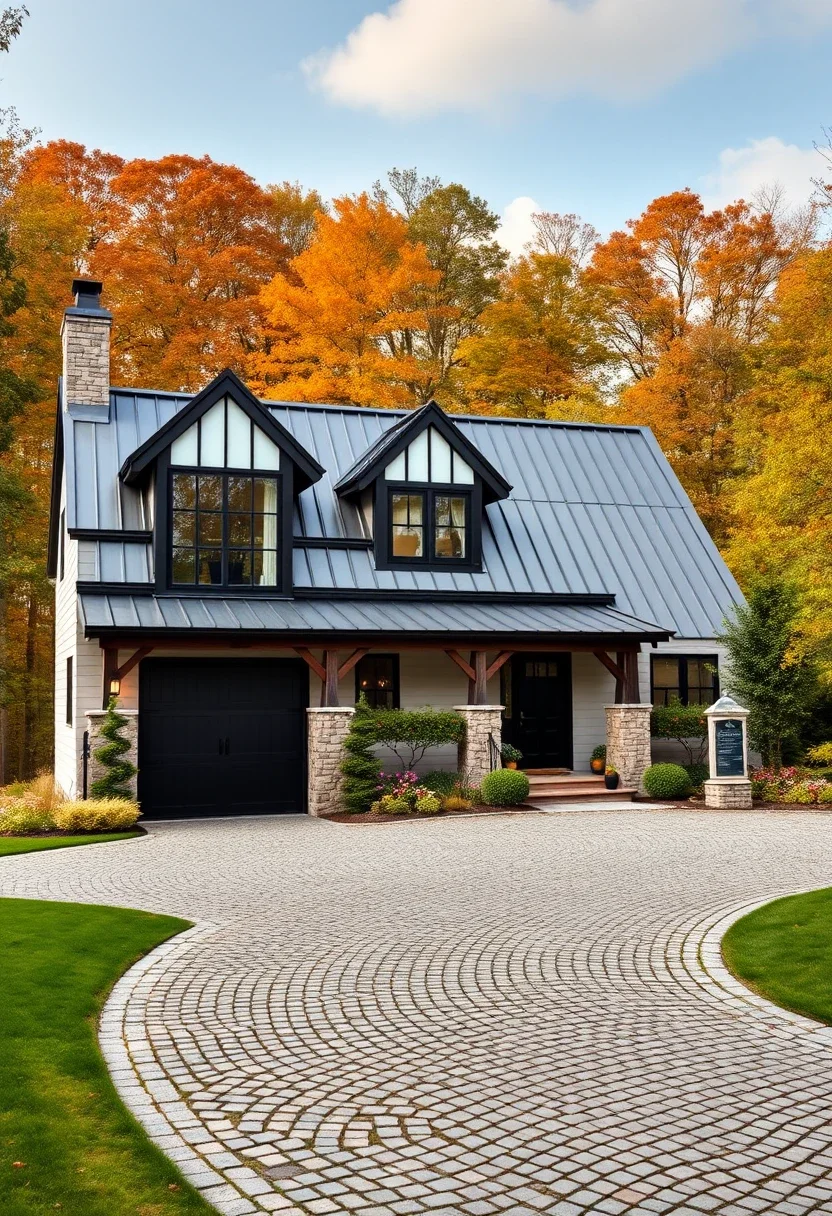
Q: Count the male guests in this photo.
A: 0